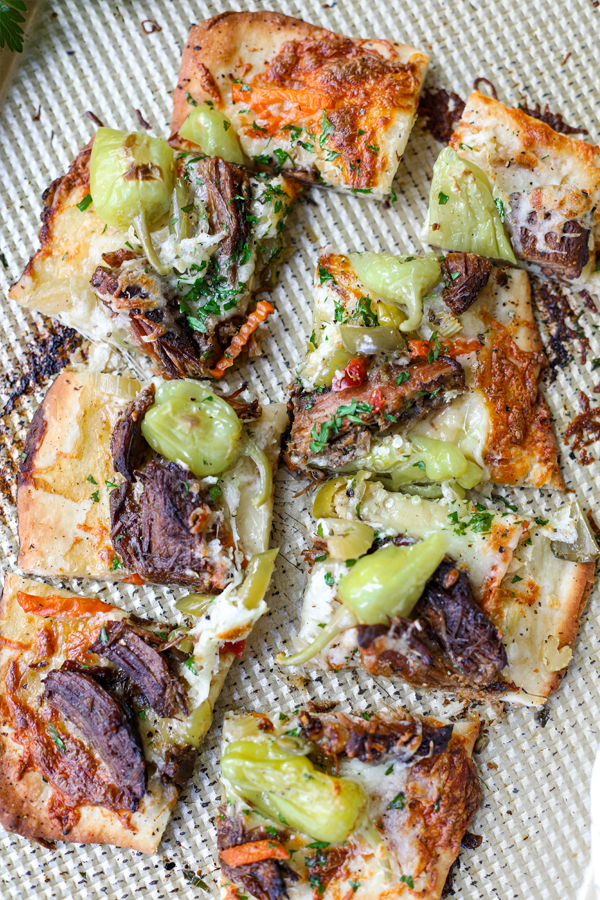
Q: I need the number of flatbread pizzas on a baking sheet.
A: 8